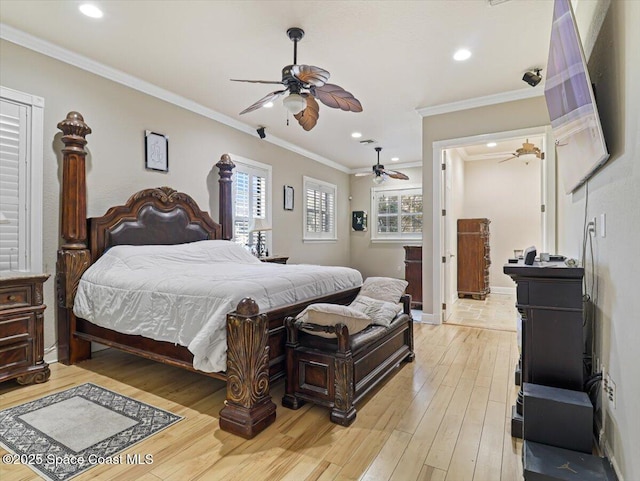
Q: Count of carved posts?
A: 3